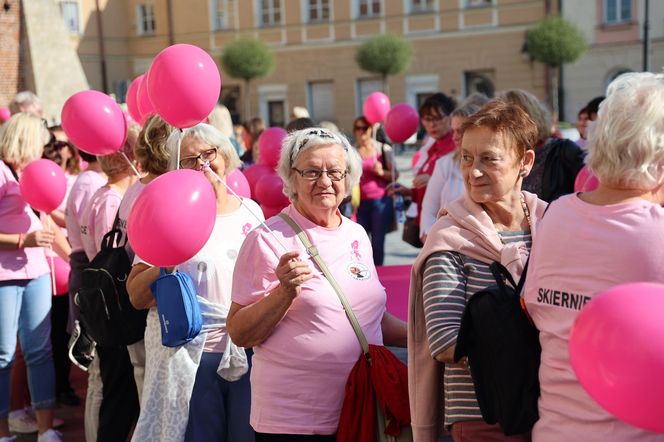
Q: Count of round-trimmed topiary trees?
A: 3